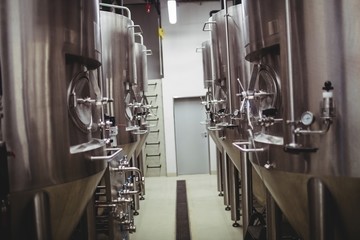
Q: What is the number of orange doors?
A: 0